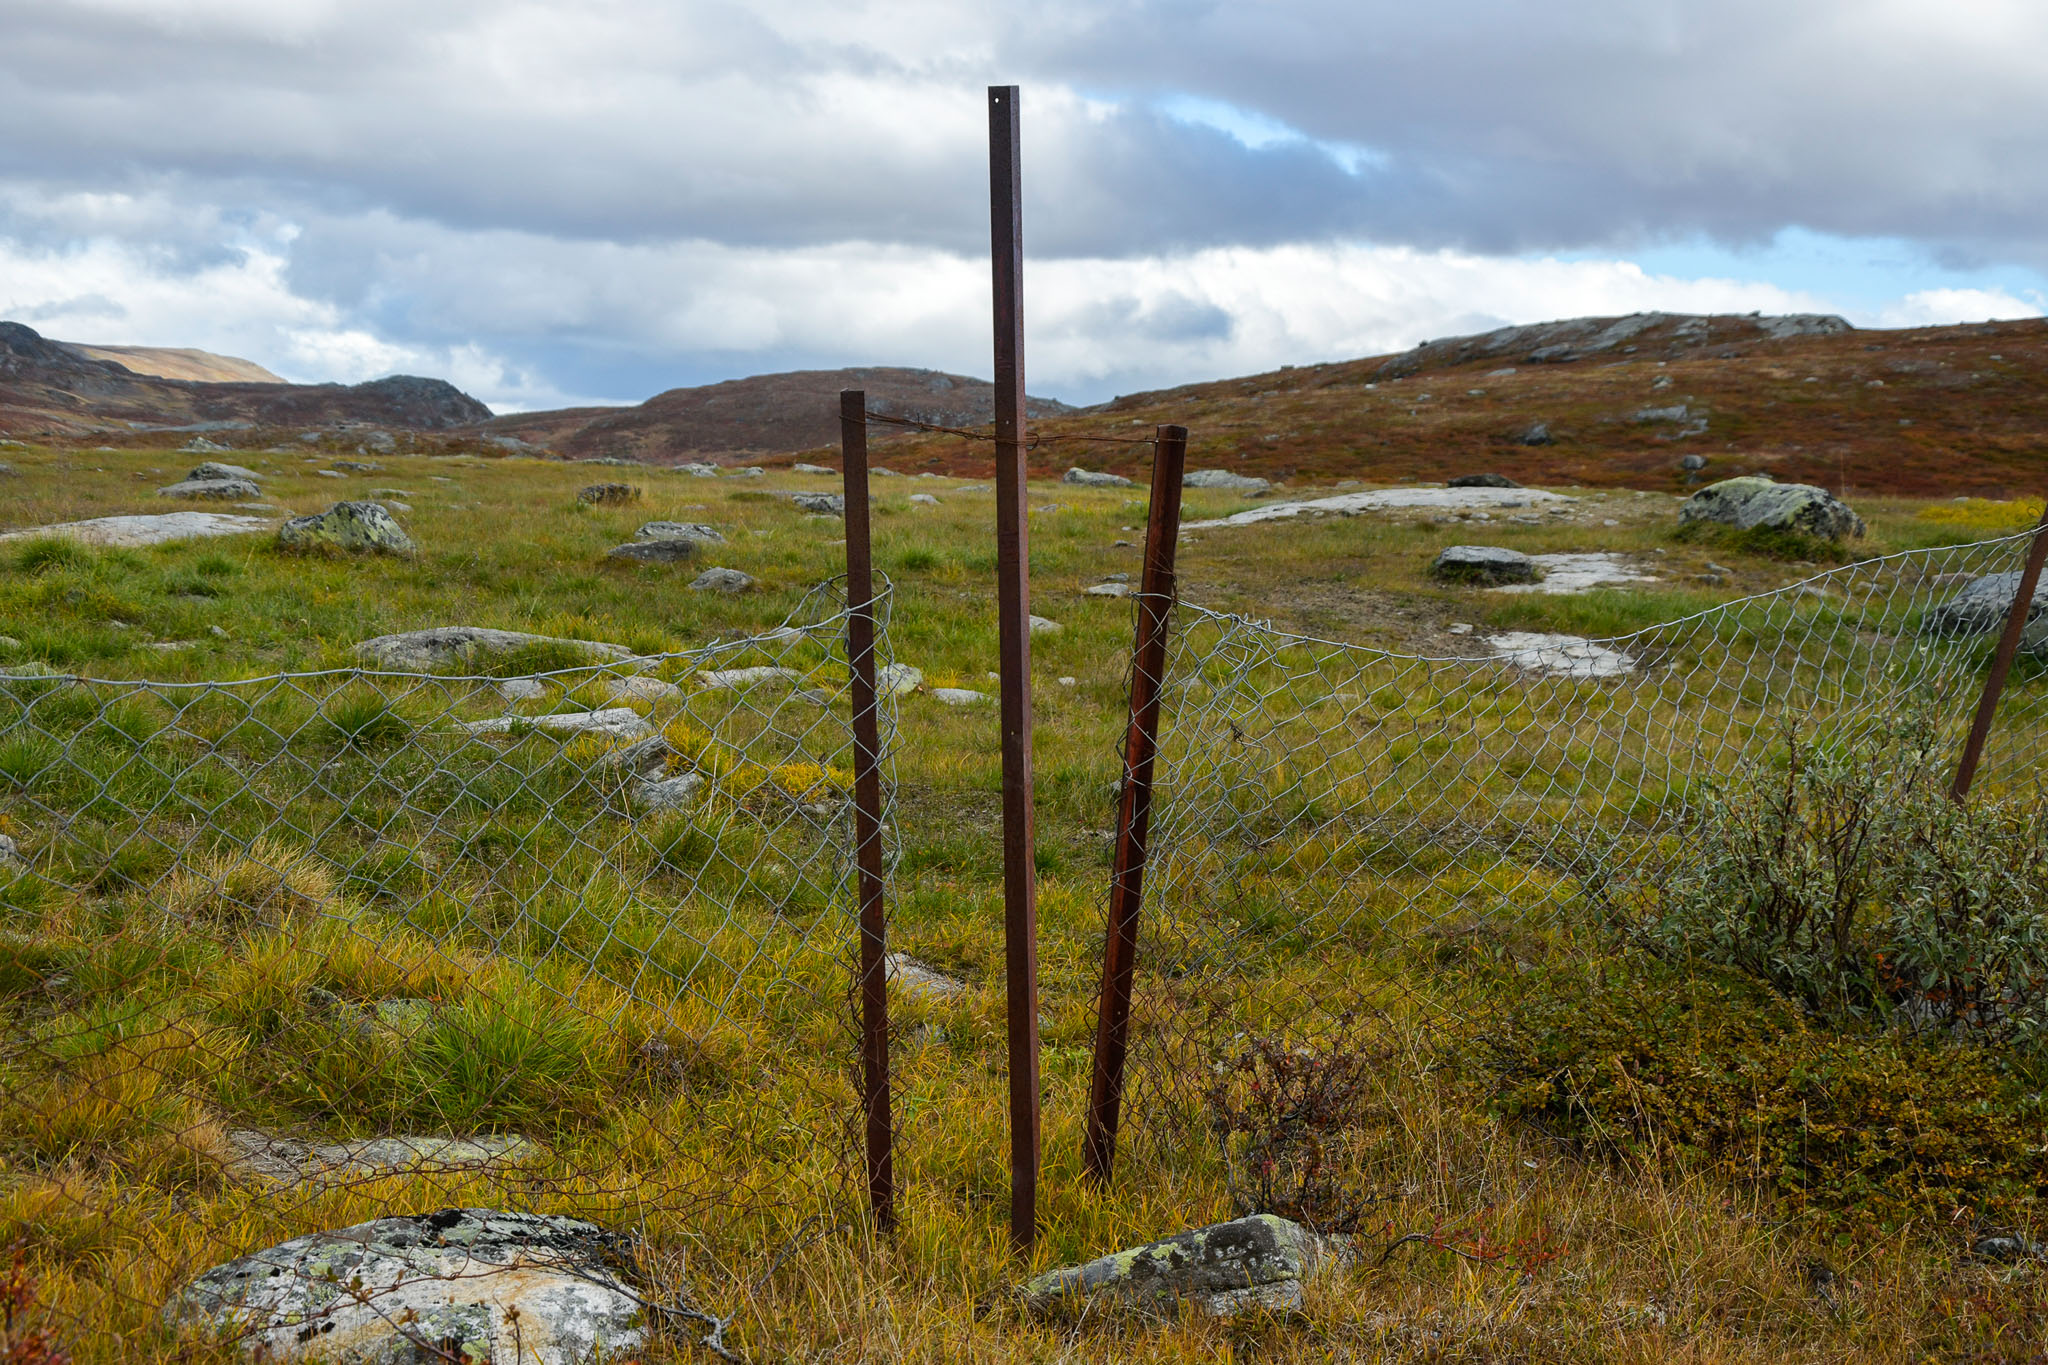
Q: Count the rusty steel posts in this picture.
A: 4